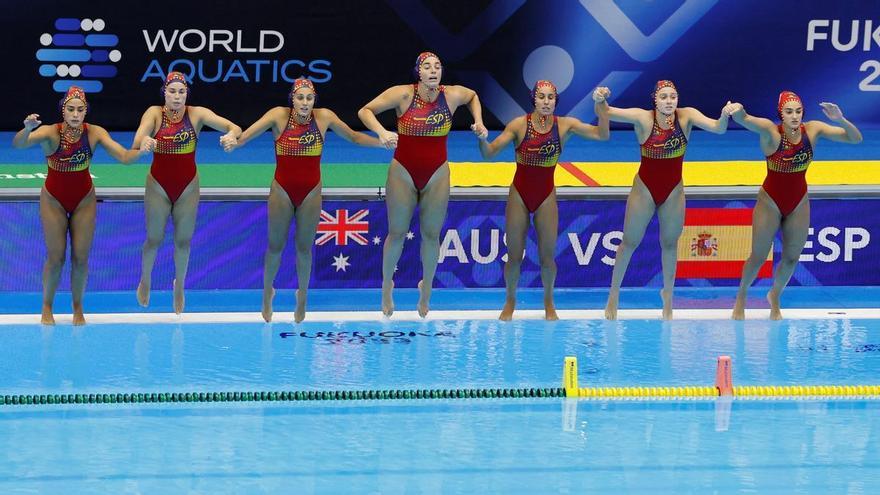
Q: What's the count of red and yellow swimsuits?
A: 7